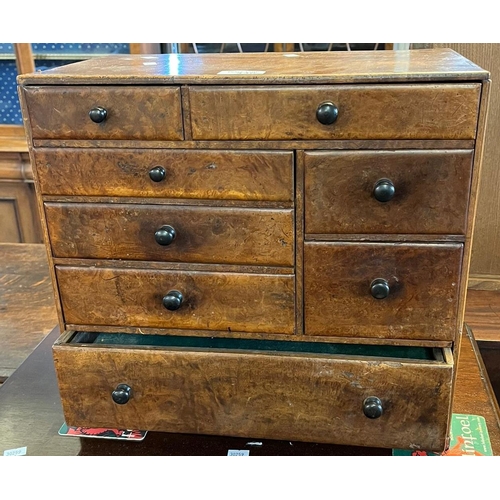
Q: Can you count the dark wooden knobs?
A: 9